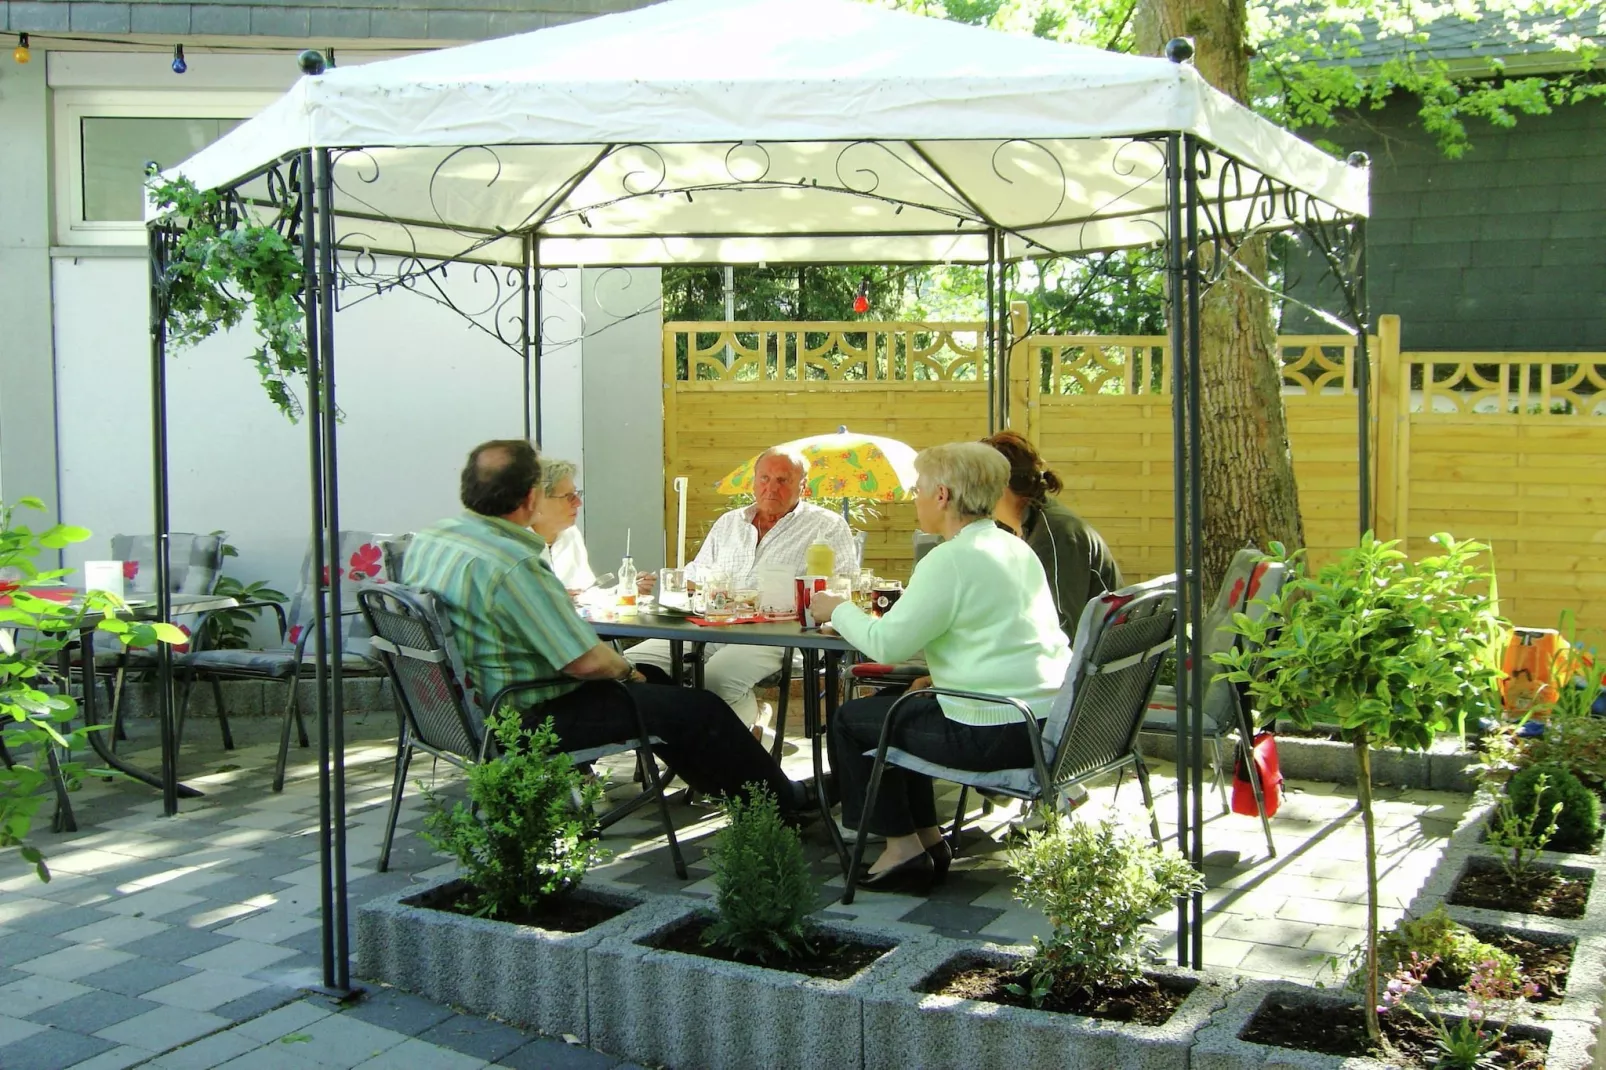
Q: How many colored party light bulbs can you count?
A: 3